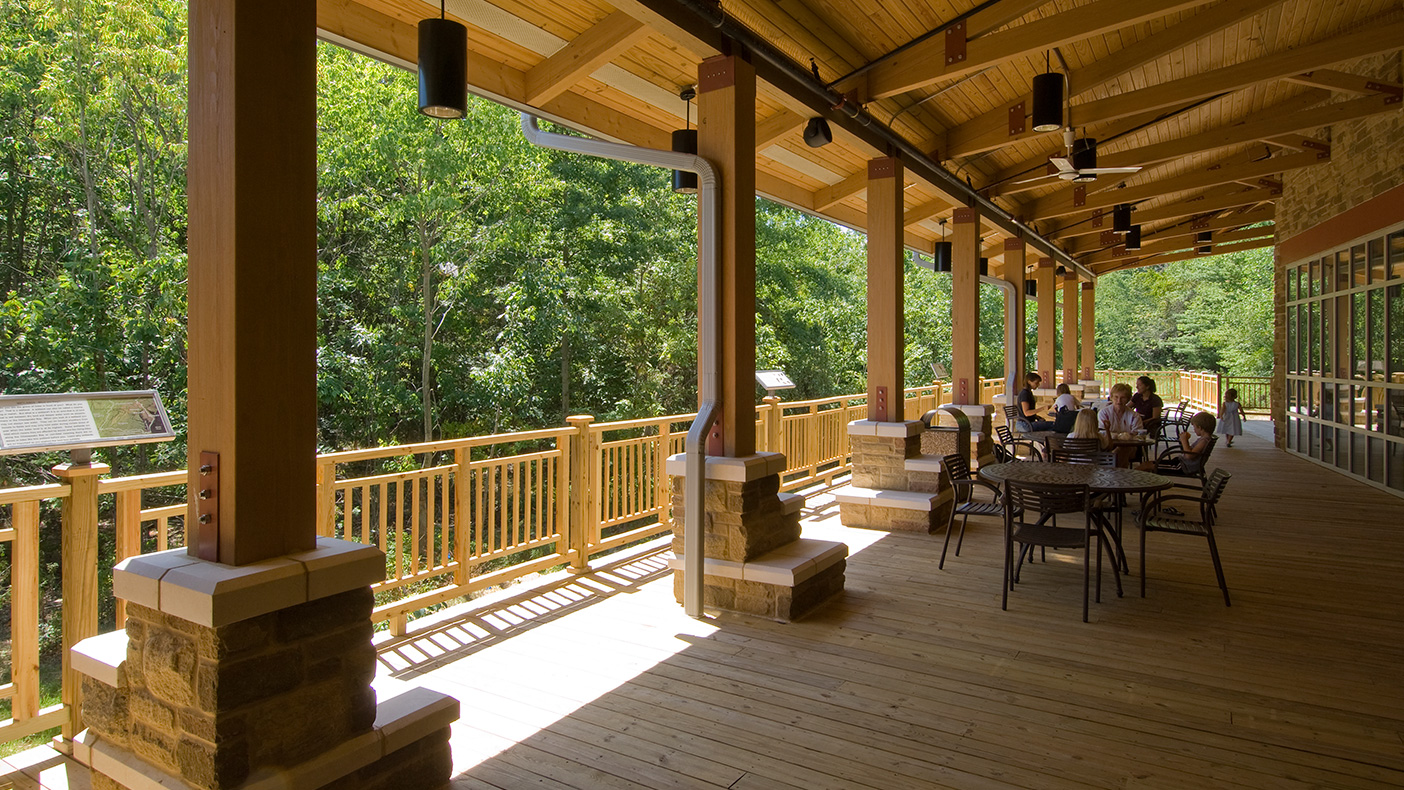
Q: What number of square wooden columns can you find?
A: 8